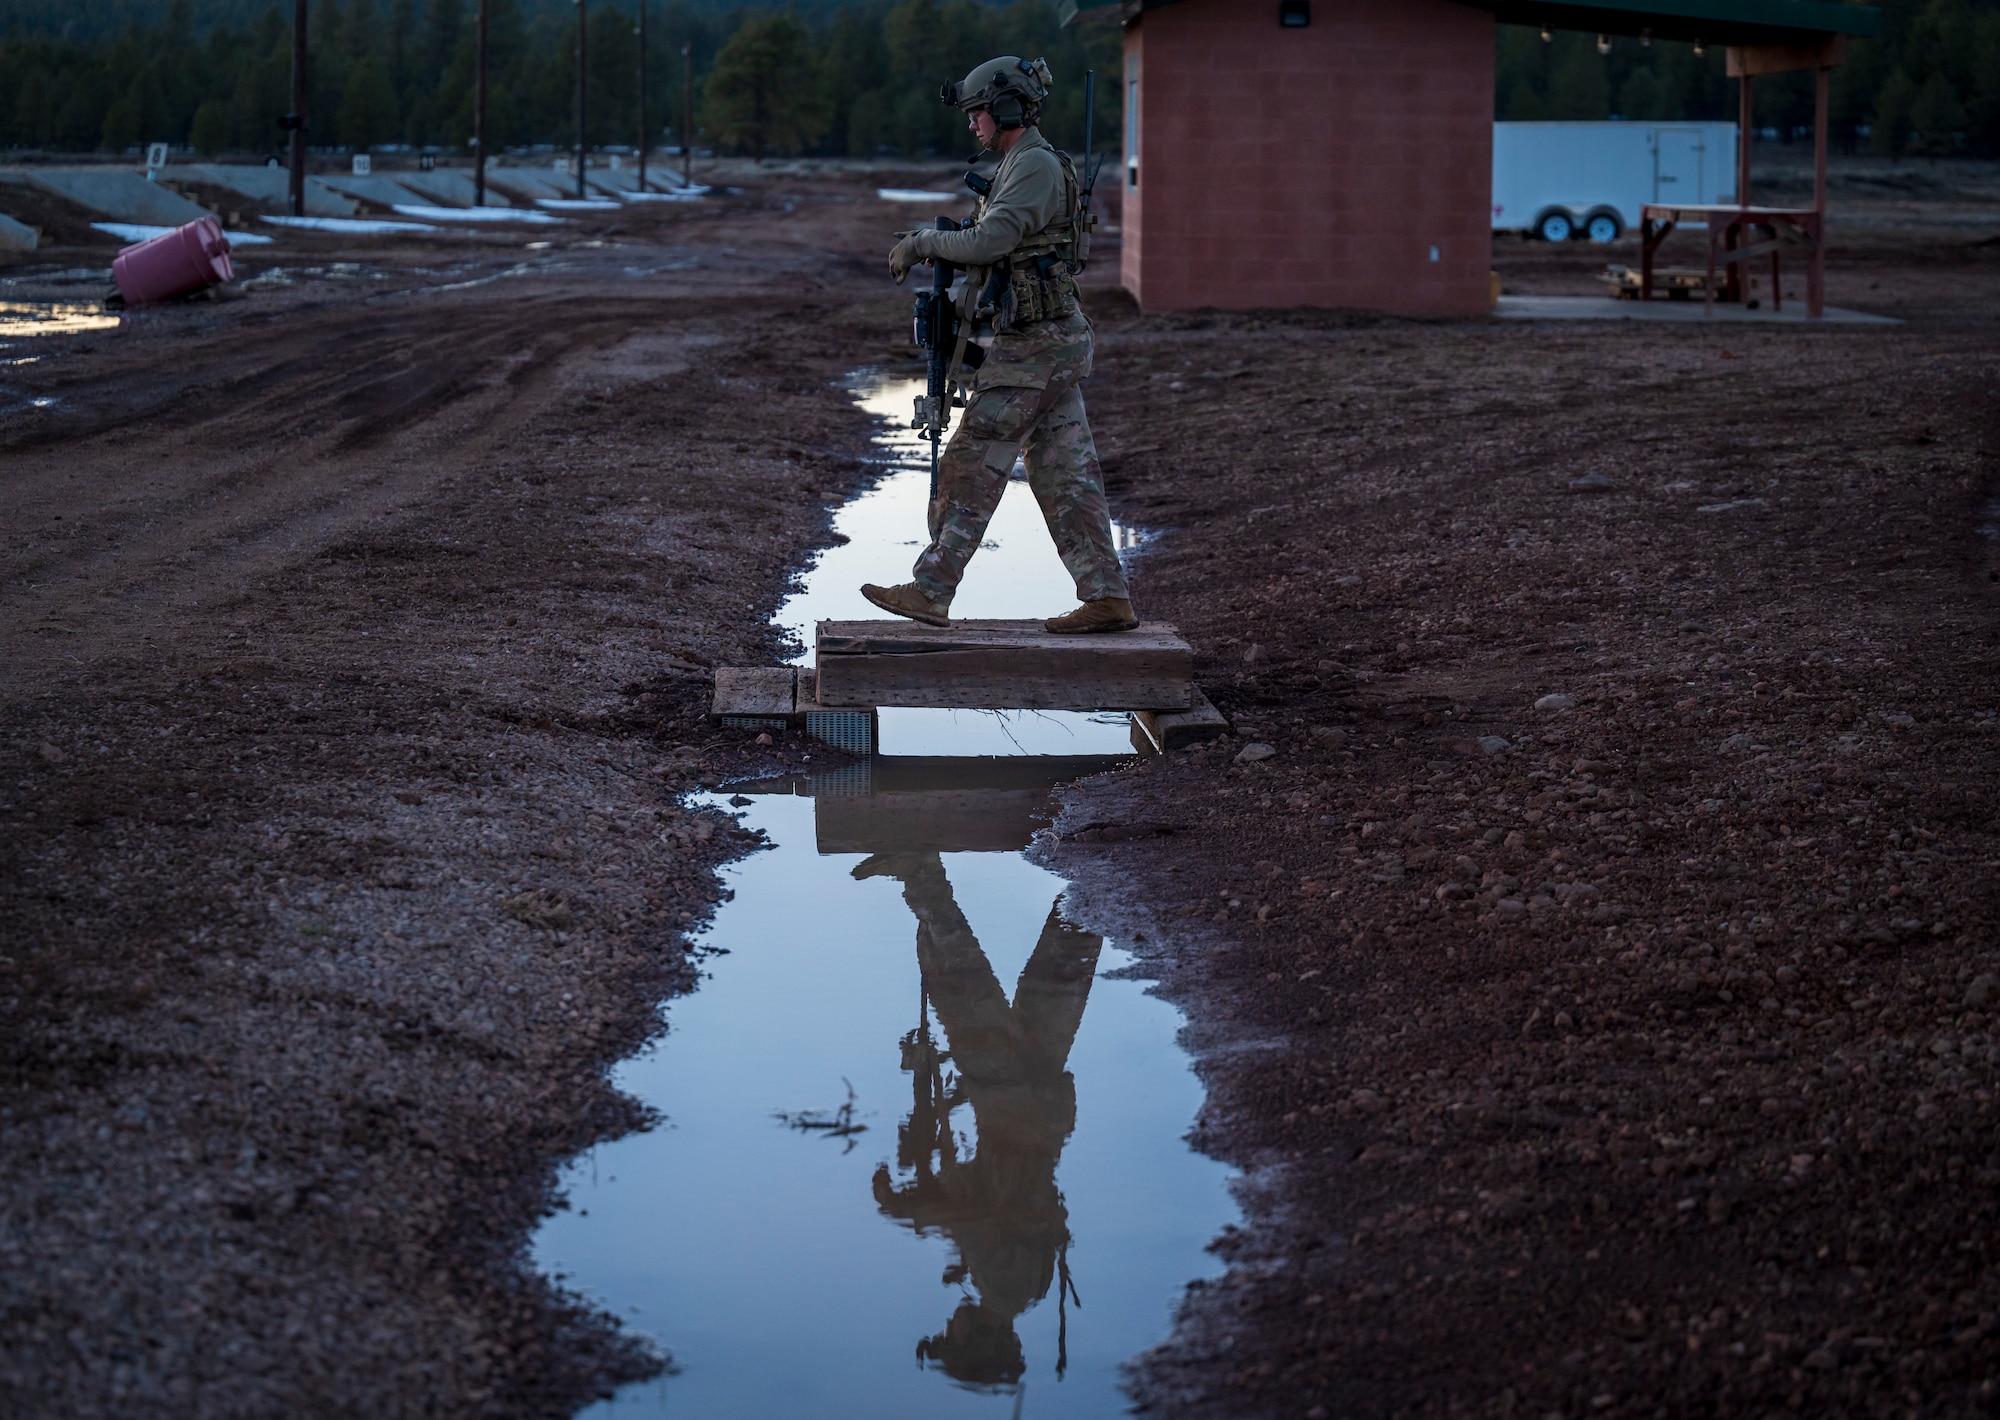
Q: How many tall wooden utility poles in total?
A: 5